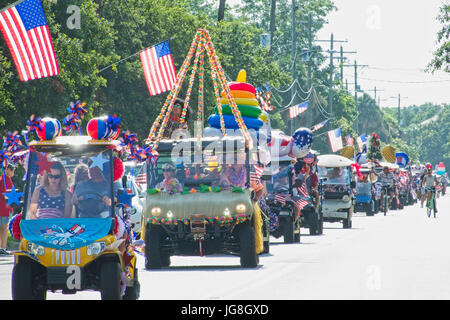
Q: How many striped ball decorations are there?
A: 2